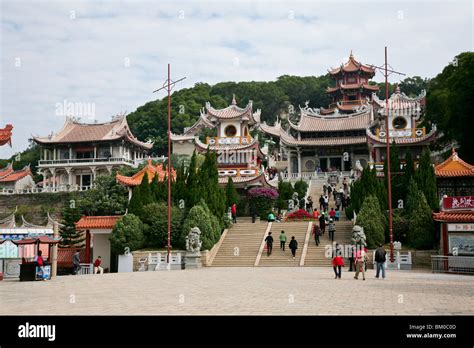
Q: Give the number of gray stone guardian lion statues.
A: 2